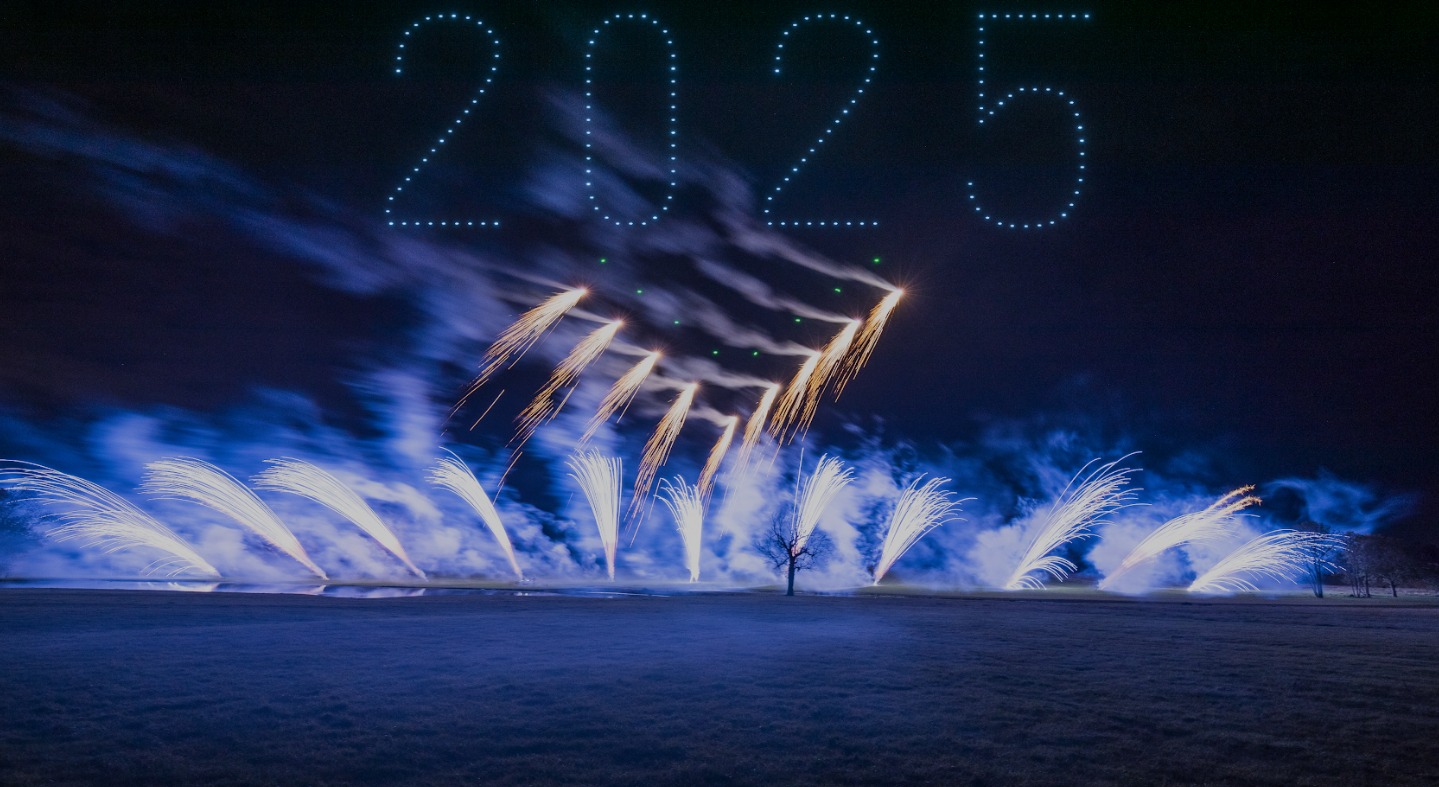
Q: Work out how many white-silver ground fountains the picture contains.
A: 11